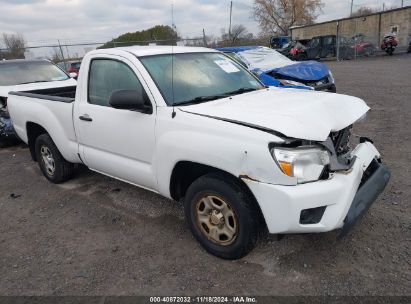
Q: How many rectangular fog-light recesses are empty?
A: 1